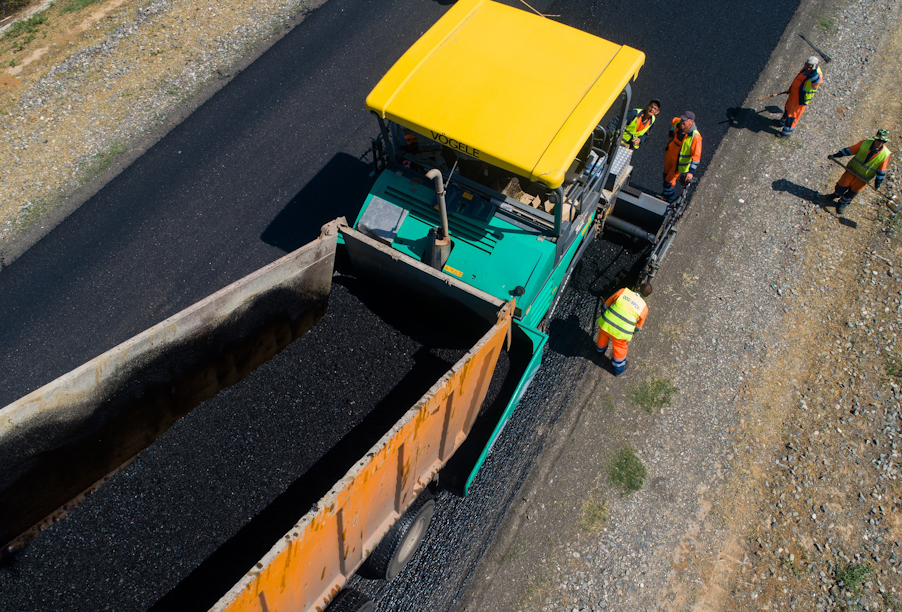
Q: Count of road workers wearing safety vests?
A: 5